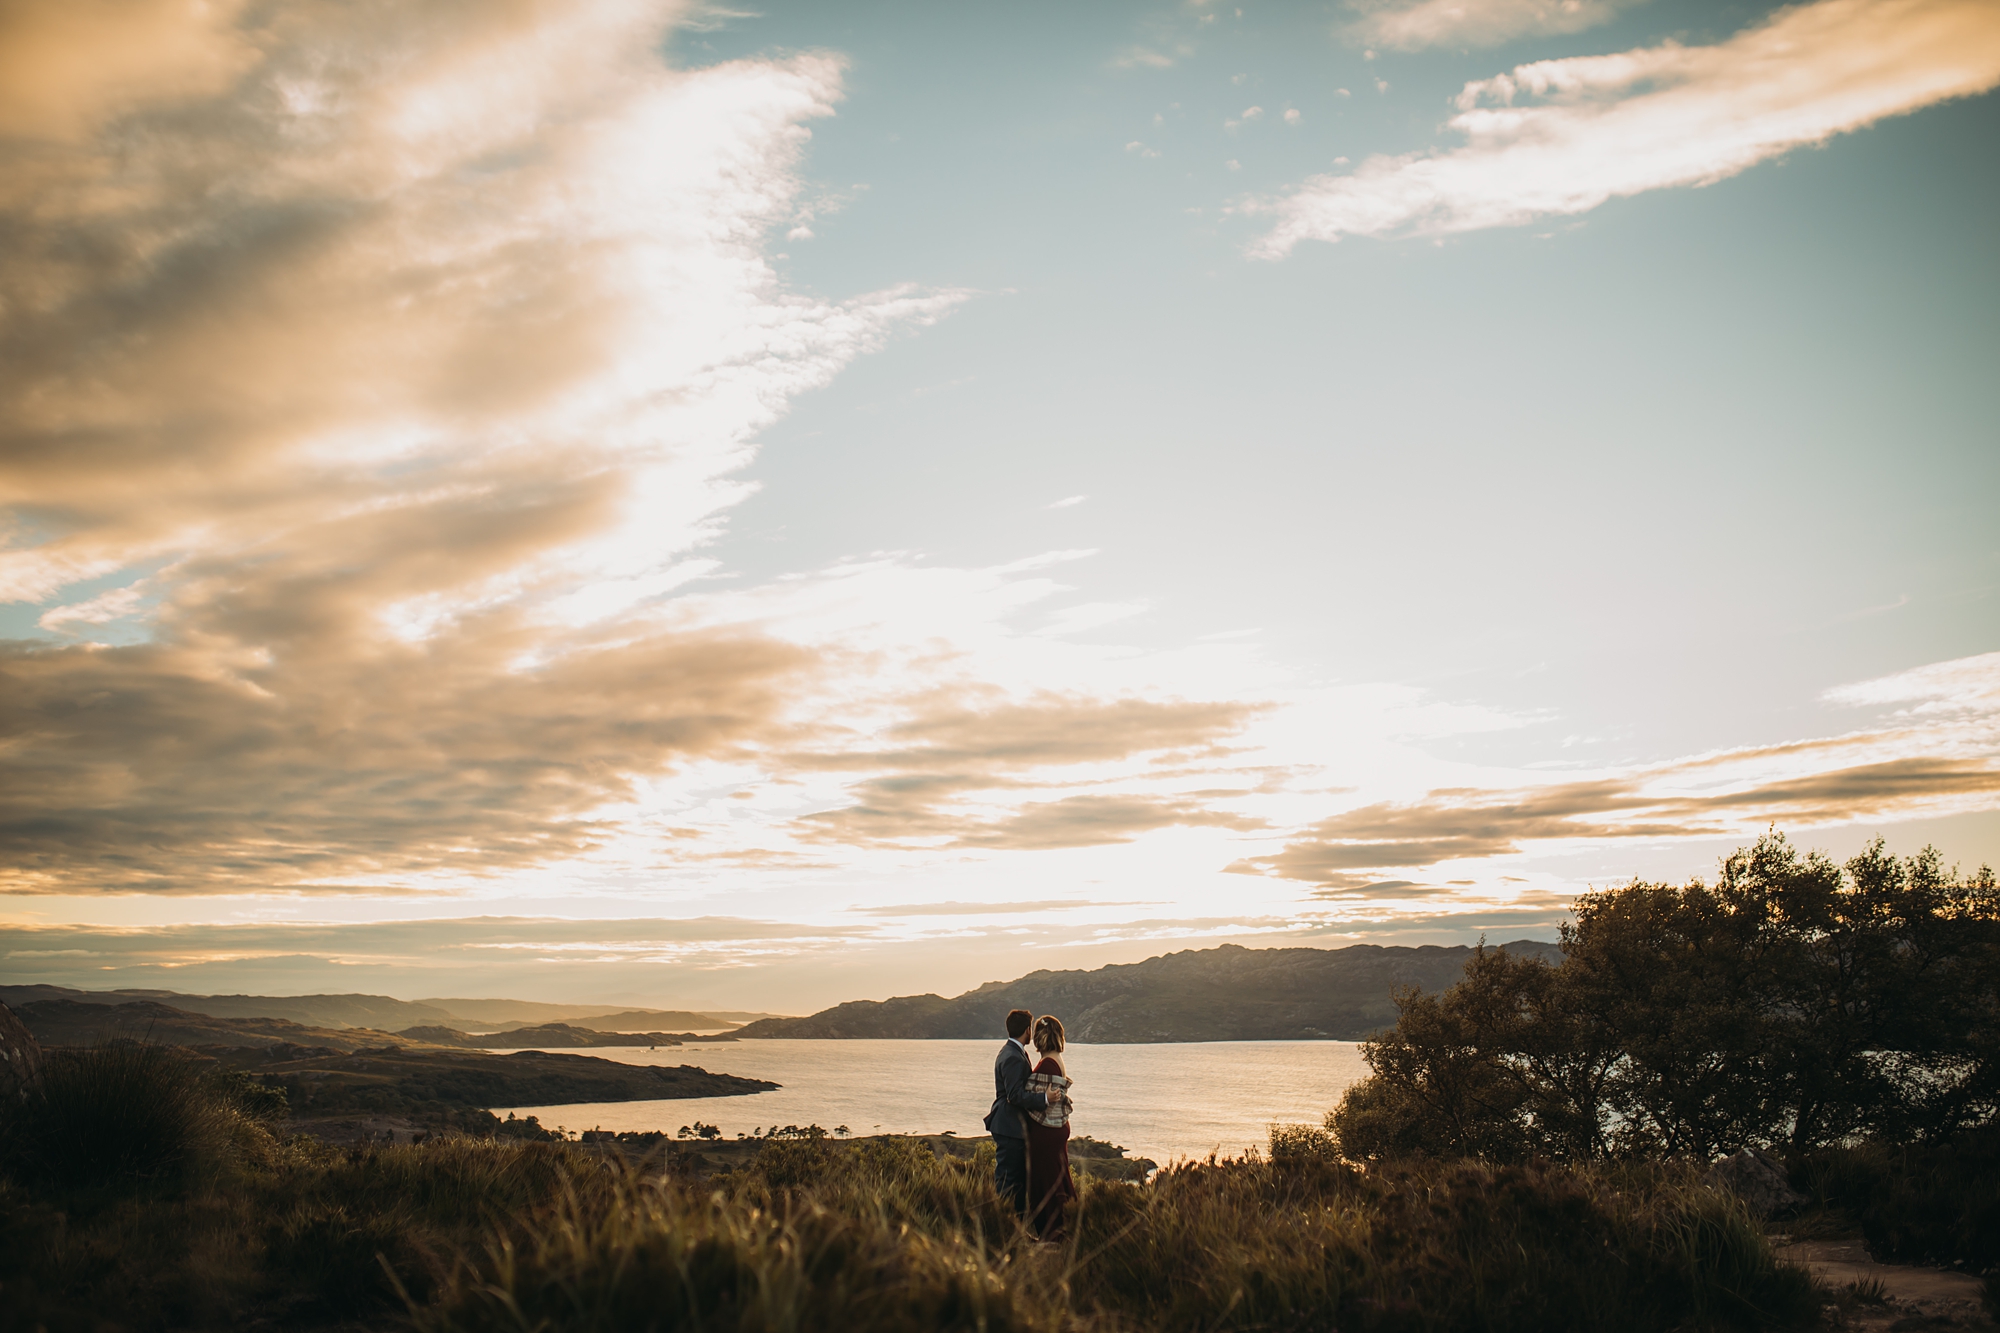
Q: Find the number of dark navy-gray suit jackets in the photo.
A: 1